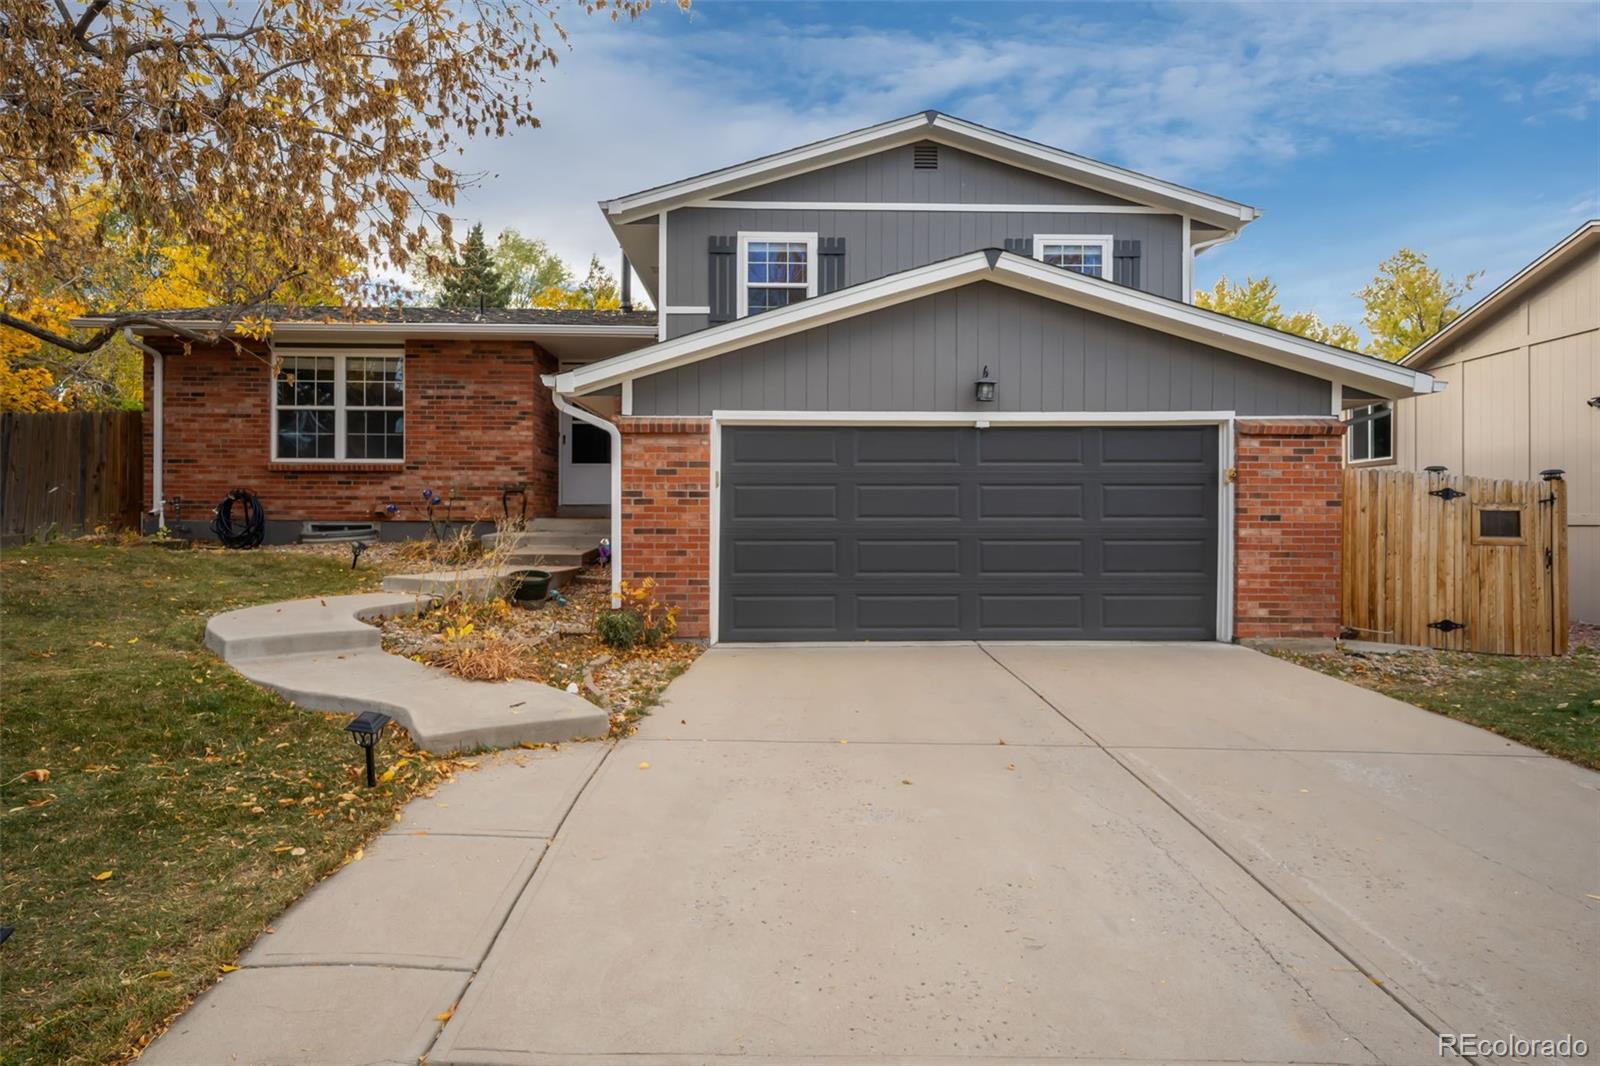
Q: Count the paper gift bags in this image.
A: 0